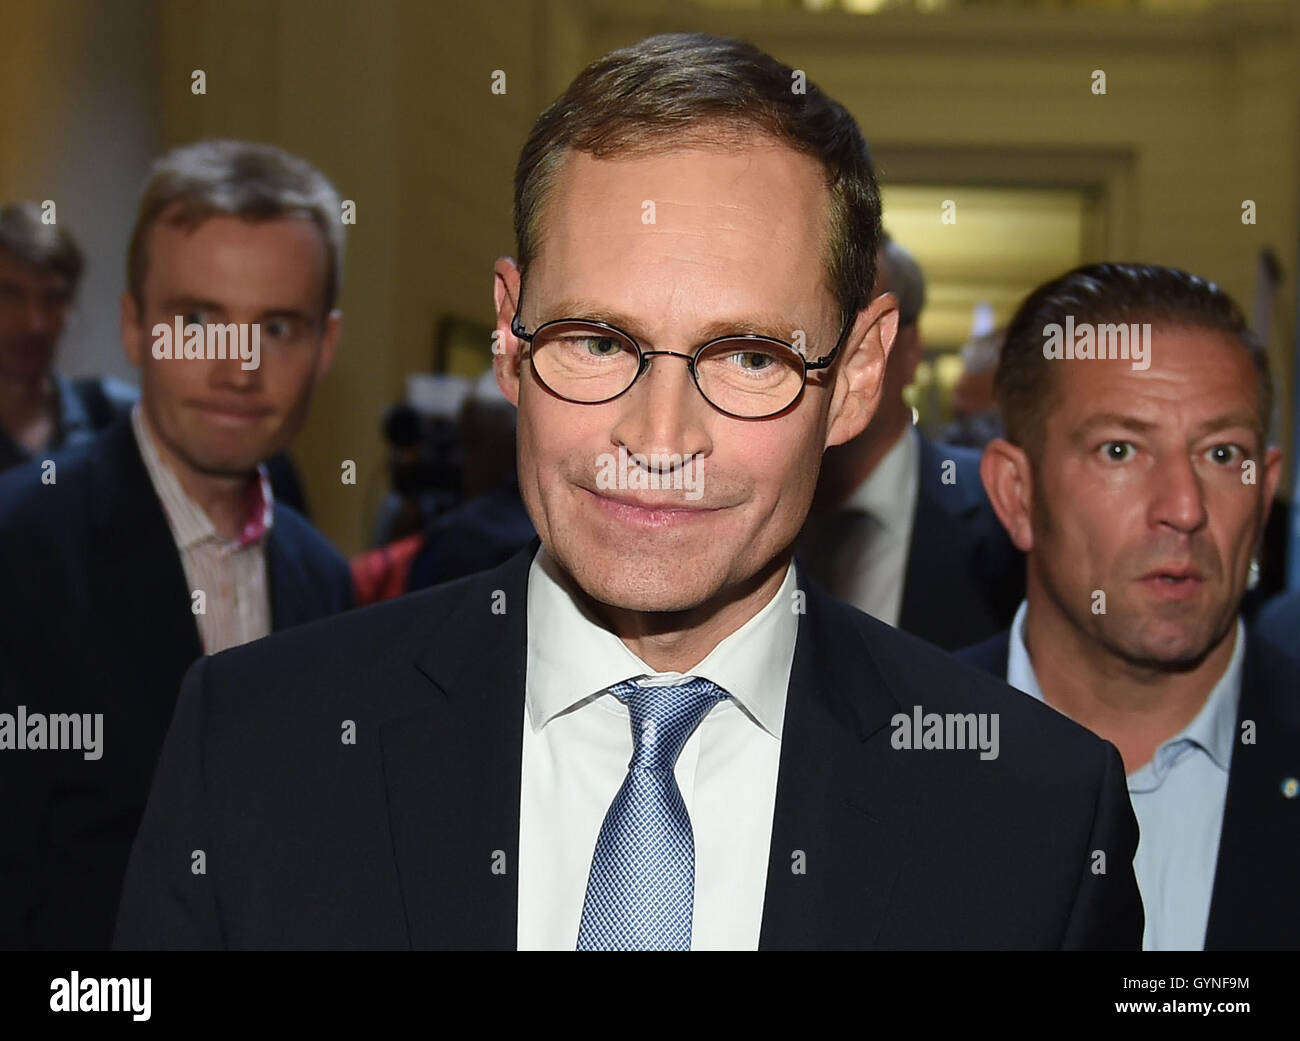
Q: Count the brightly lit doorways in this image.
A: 1